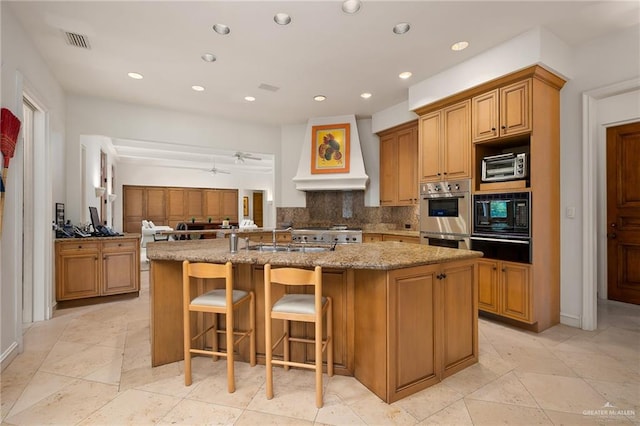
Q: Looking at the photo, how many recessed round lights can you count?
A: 12